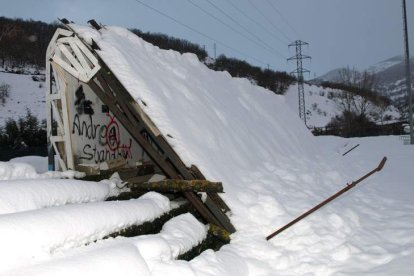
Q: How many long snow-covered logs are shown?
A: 3